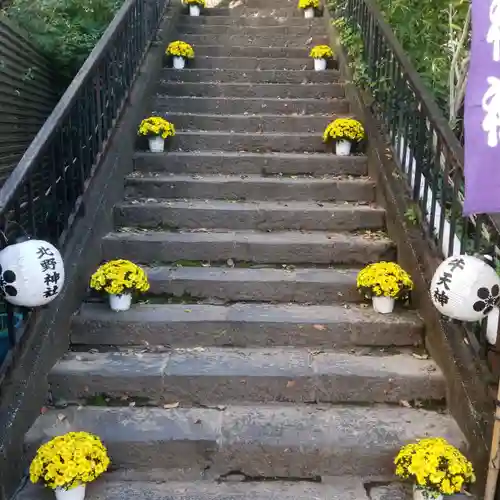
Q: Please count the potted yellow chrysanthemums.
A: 10